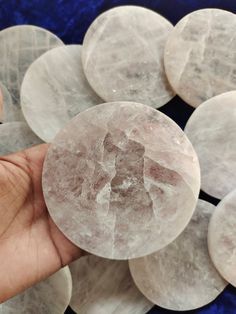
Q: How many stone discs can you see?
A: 11